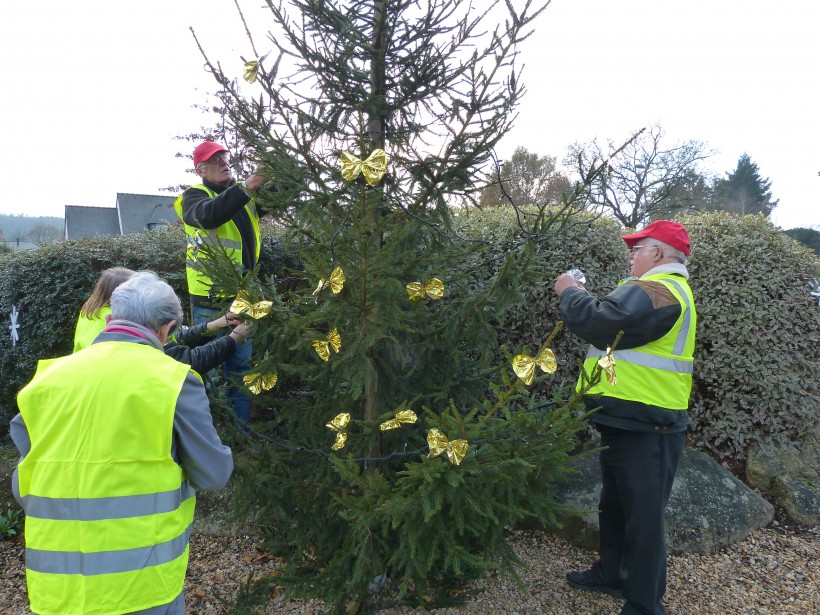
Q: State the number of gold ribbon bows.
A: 12